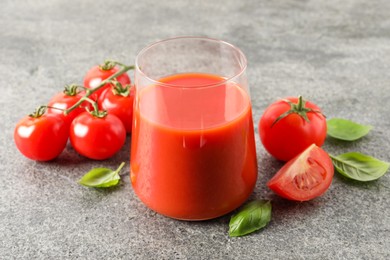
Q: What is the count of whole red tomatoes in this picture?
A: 6